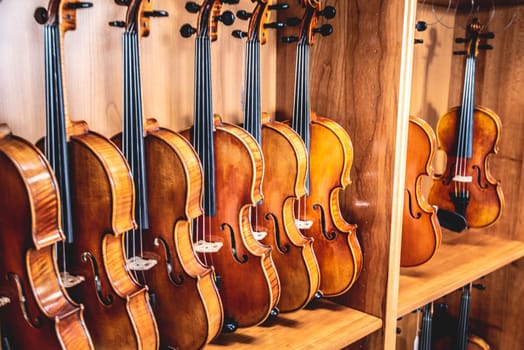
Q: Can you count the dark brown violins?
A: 3